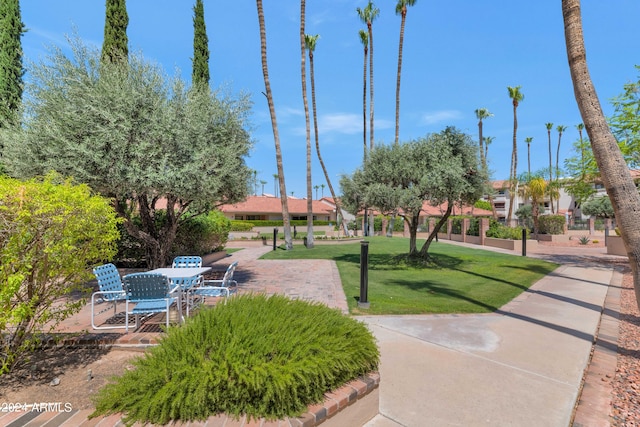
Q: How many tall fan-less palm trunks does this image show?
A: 3